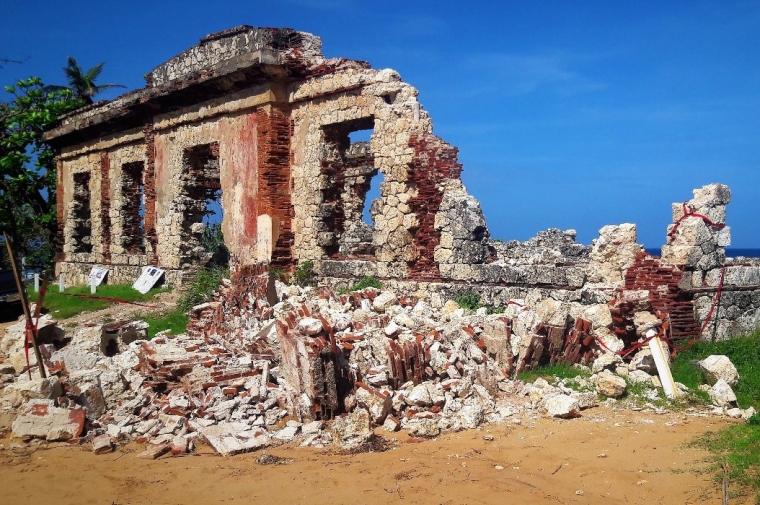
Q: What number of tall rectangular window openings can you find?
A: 4